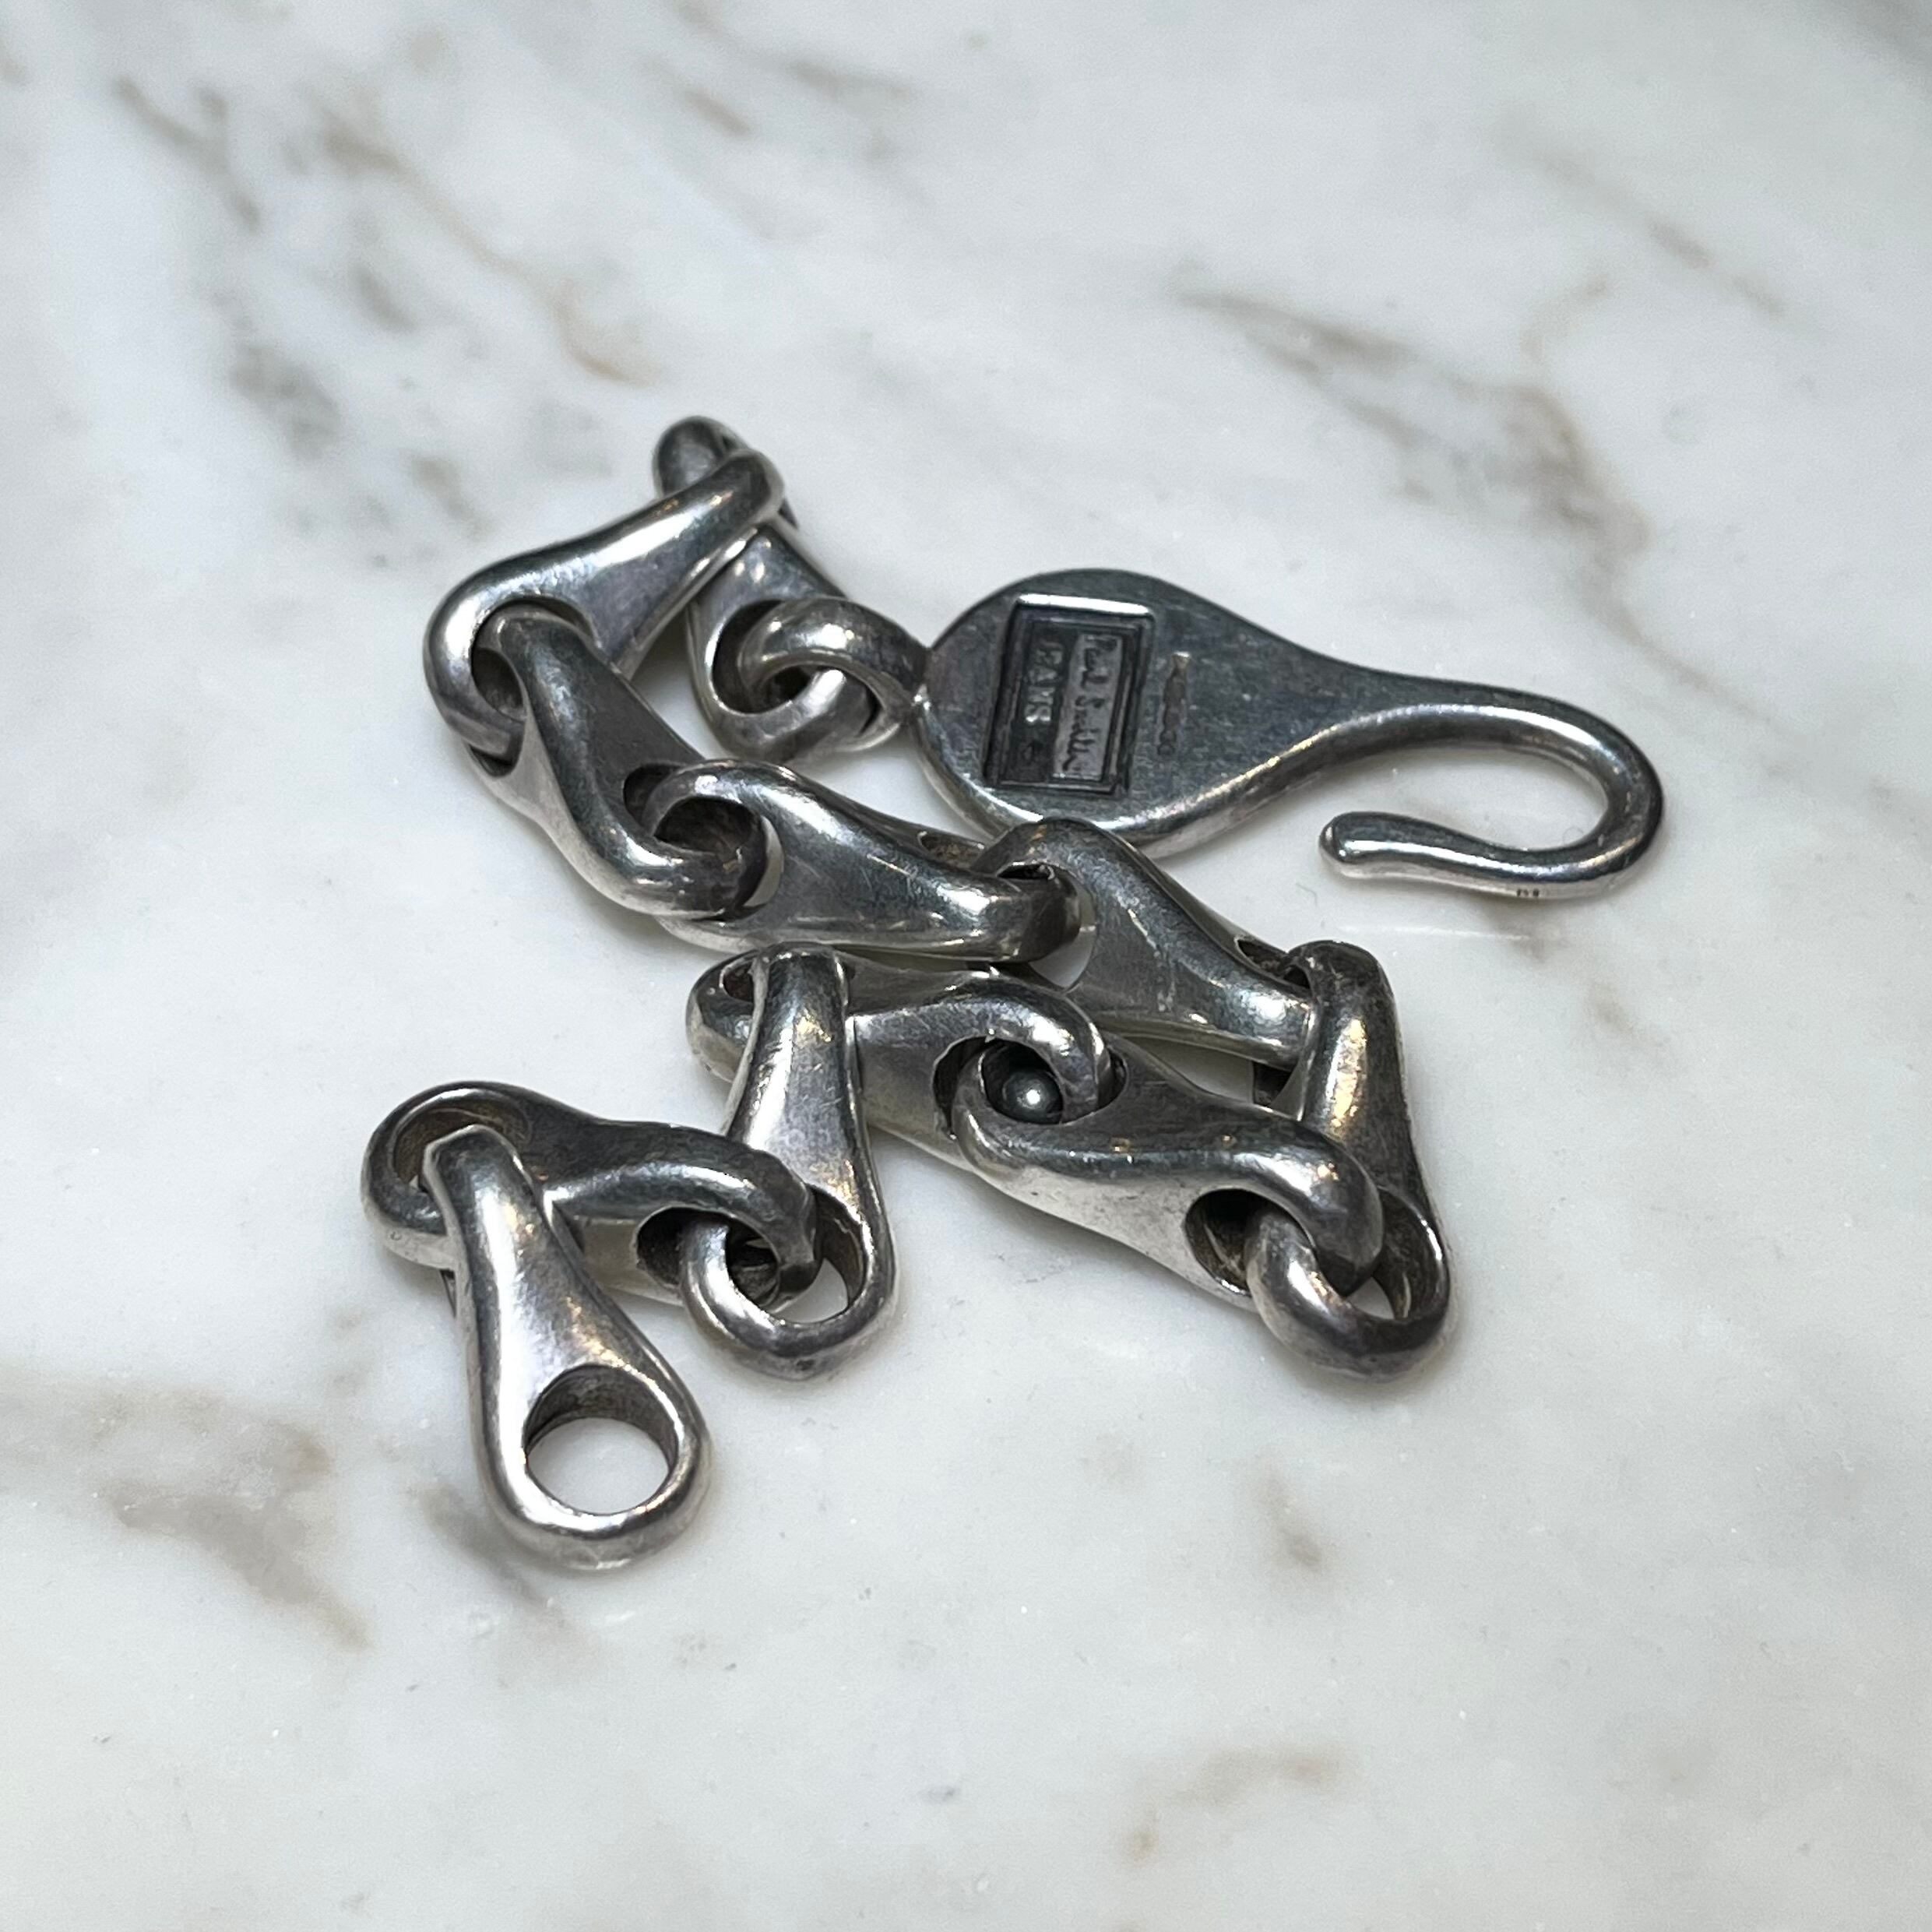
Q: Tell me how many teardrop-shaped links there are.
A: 11